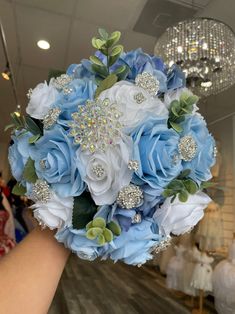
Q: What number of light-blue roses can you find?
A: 7